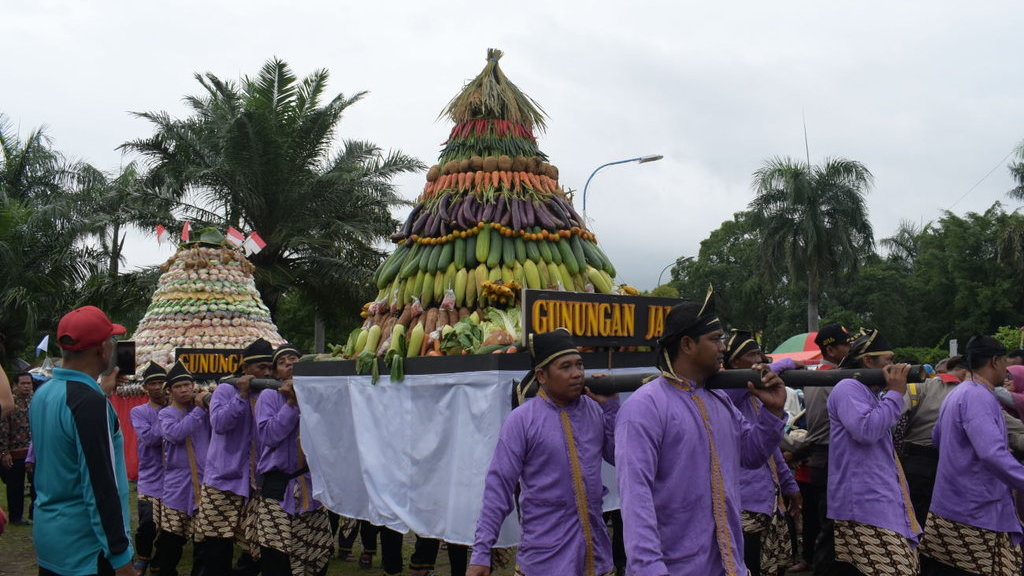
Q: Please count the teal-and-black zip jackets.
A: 1